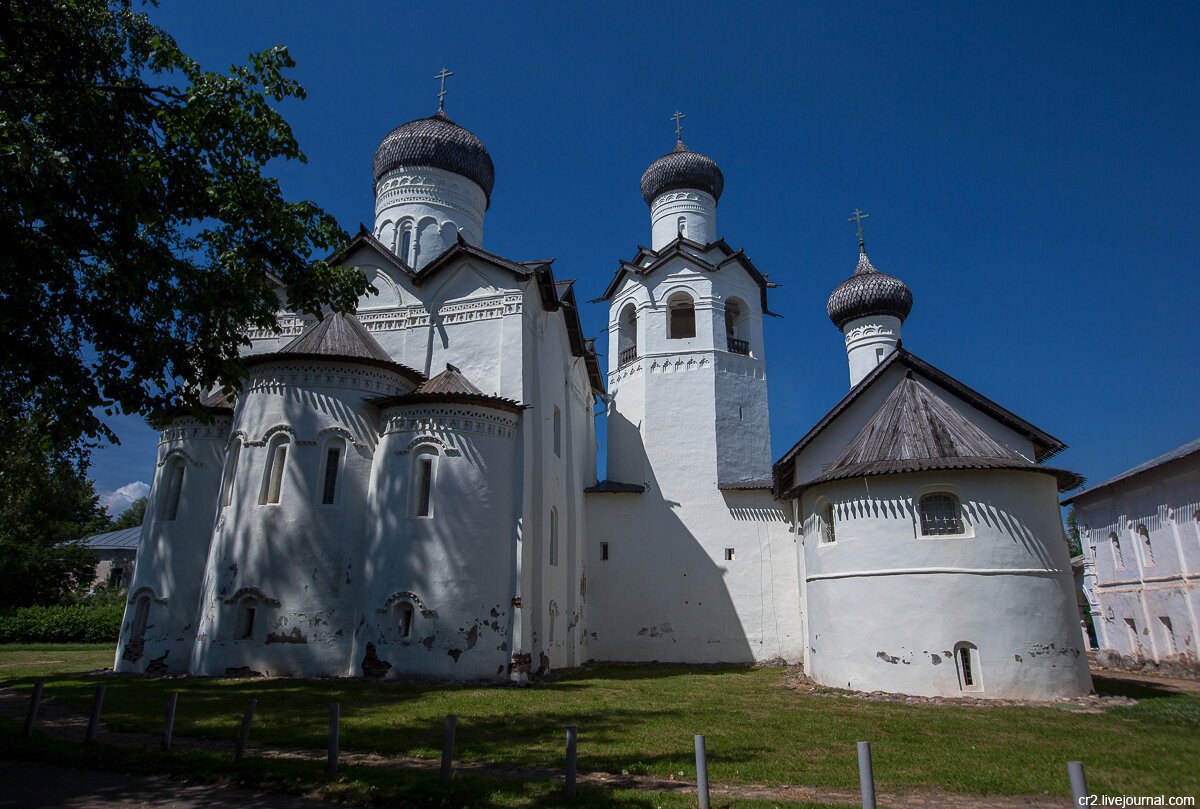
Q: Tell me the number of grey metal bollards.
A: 10